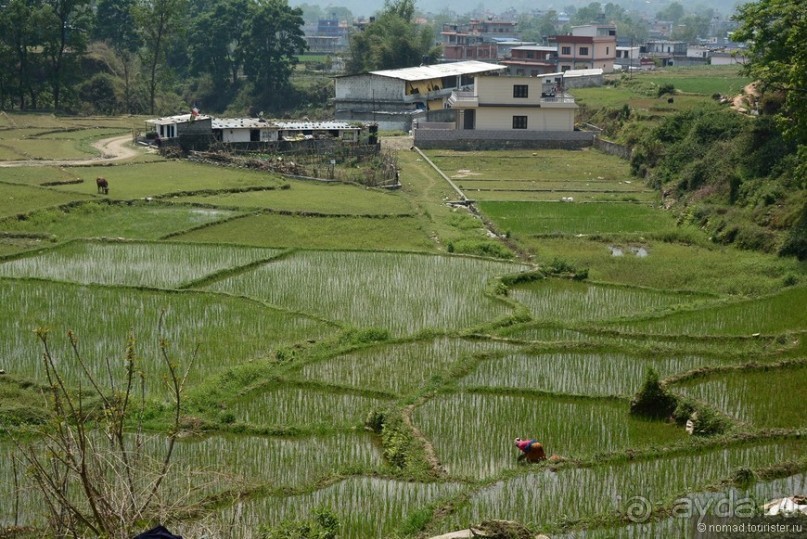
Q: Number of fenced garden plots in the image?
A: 1